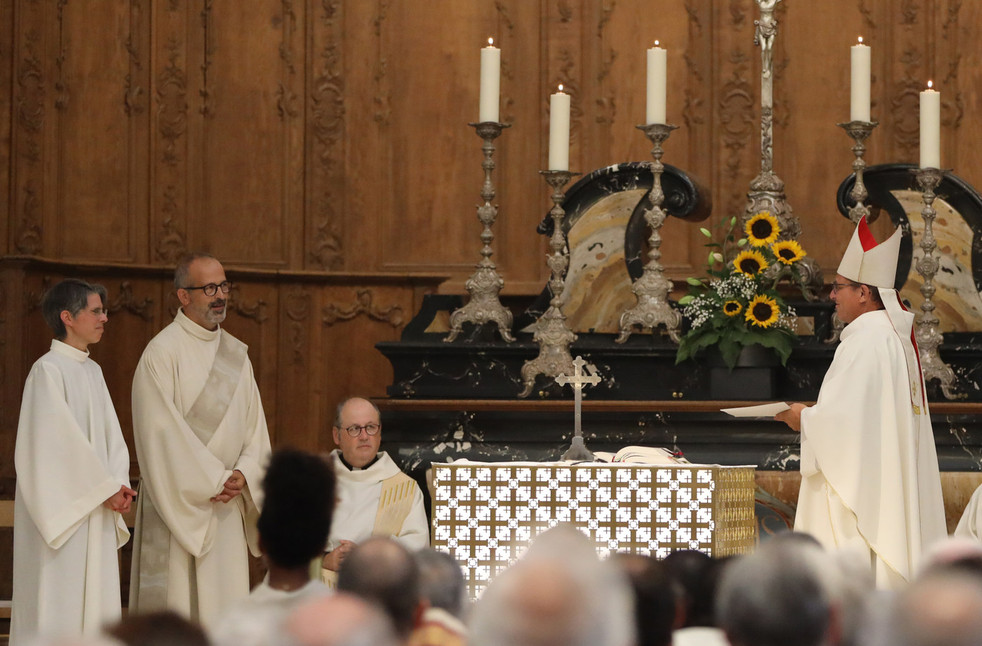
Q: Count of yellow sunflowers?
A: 5